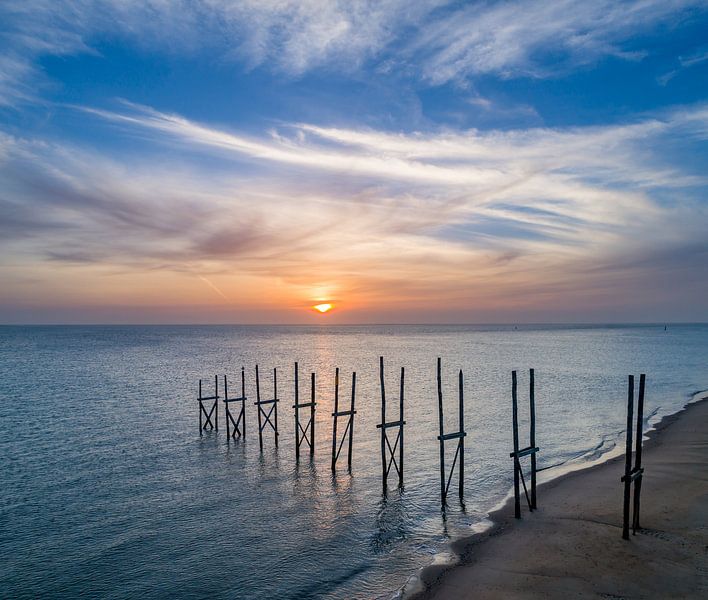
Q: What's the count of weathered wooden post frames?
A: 9